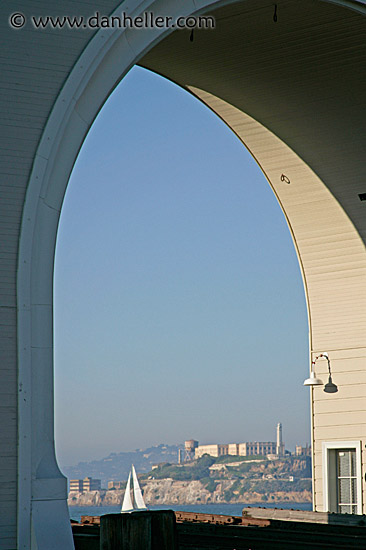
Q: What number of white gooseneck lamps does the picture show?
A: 1